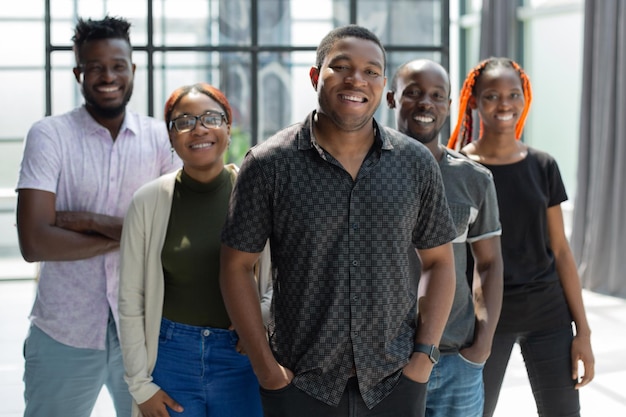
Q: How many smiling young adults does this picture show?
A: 5